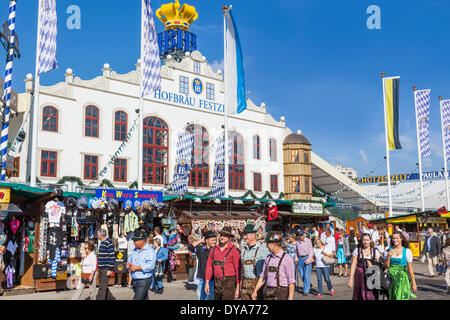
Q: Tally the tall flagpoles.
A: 6